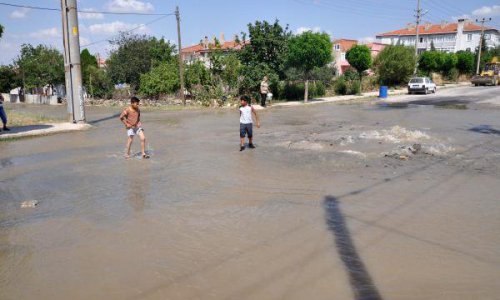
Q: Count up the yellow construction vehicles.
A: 1